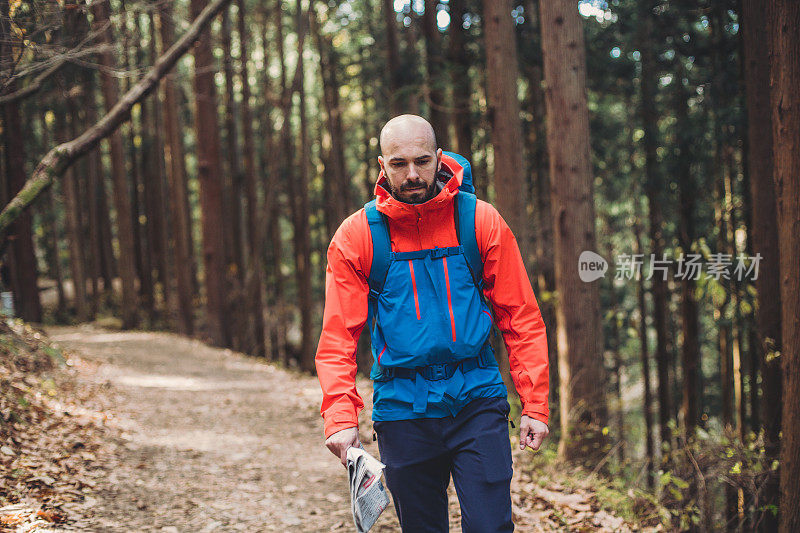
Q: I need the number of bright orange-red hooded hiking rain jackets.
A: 1